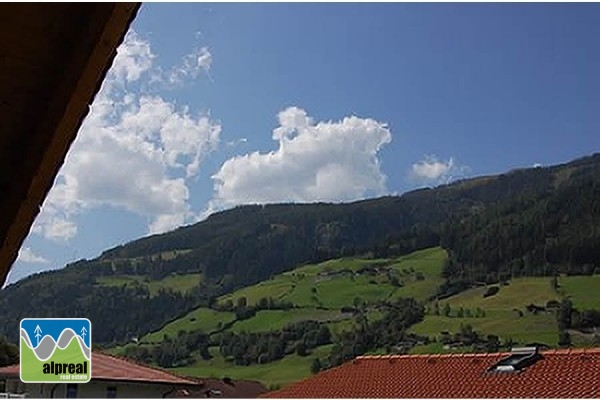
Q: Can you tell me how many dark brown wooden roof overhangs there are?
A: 1